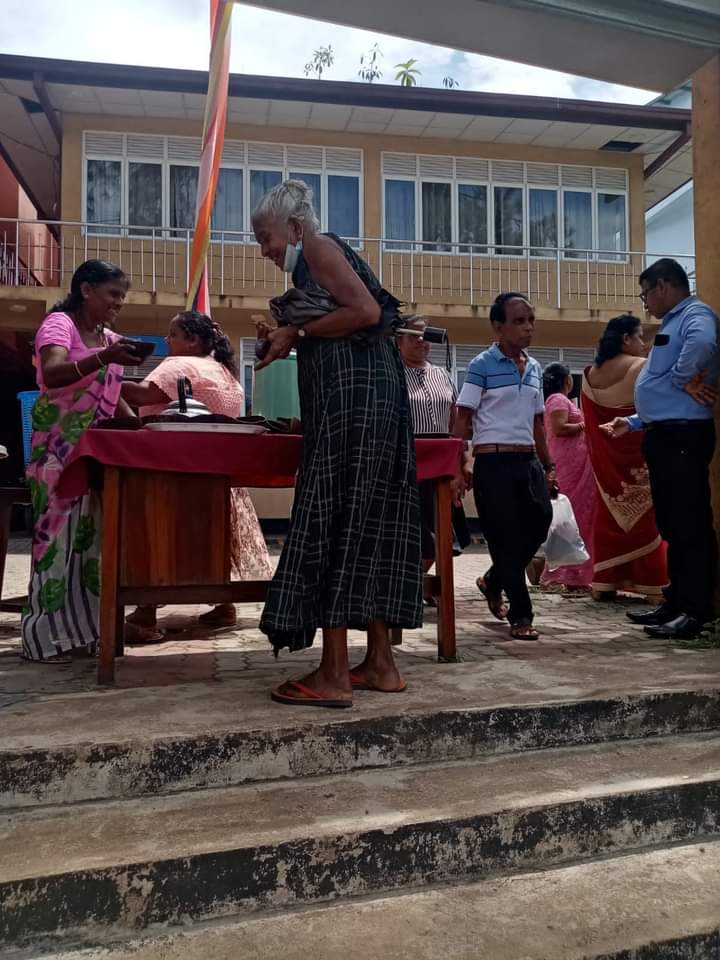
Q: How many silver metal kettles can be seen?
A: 1